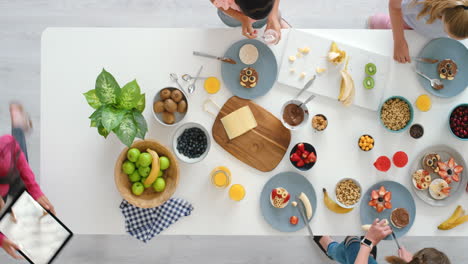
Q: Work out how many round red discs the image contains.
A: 2